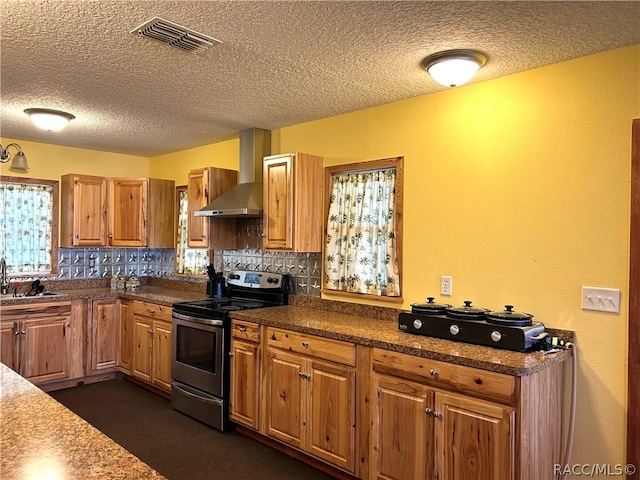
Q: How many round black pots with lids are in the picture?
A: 3